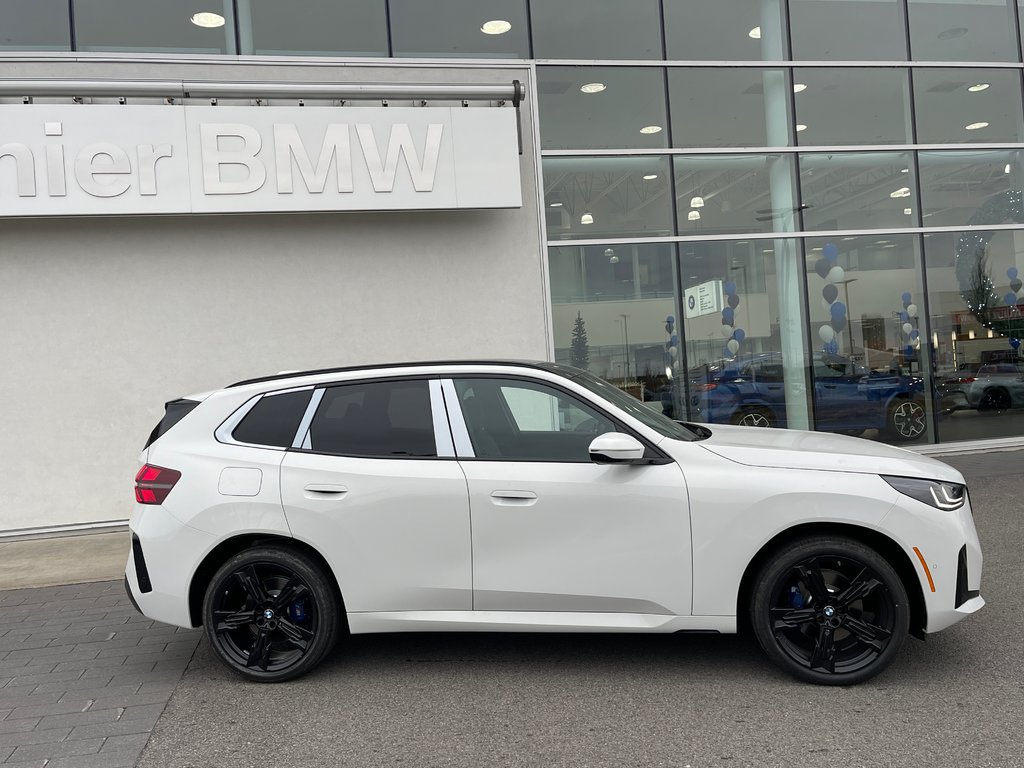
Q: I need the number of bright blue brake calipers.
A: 2